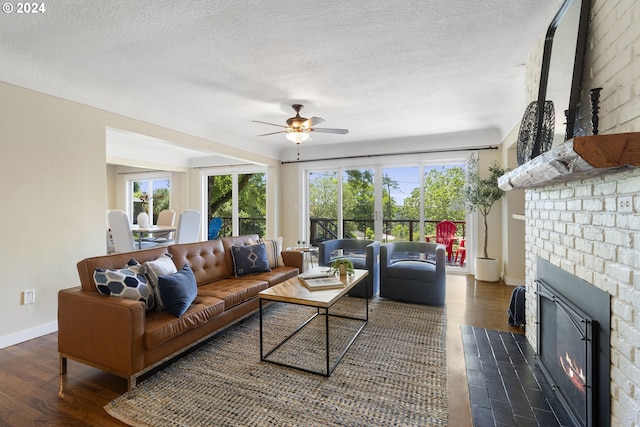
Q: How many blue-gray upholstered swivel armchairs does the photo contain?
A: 2